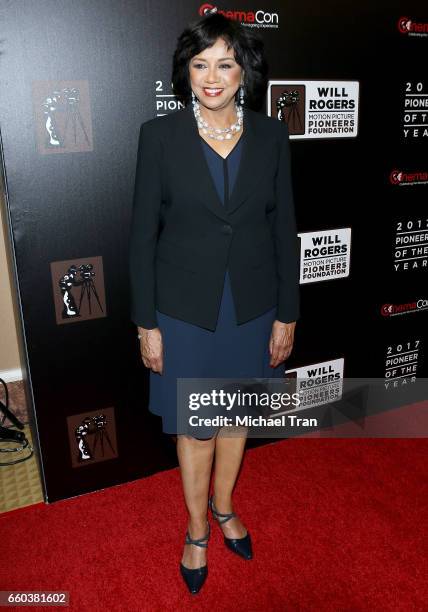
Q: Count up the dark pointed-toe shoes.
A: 2